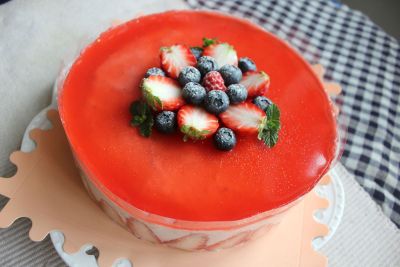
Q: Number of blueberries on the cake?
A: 12